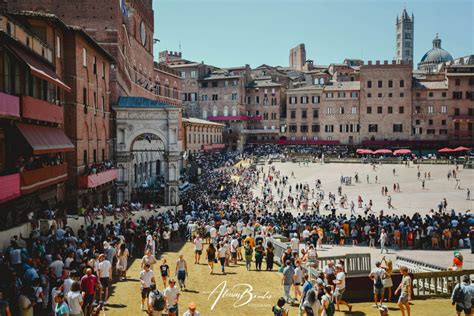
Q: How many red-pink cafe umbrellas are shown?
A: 5